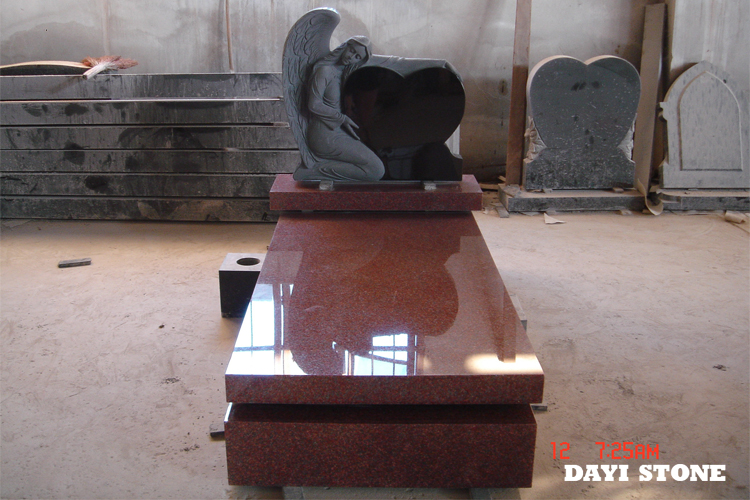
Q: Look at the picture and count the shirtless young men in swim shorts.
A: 0